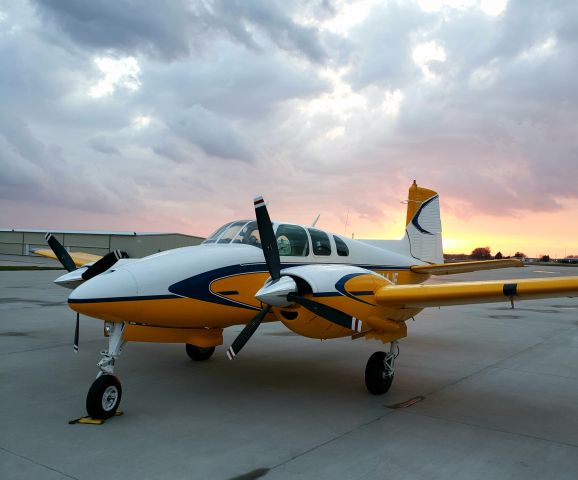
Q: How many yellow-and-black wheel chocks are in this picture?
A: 2